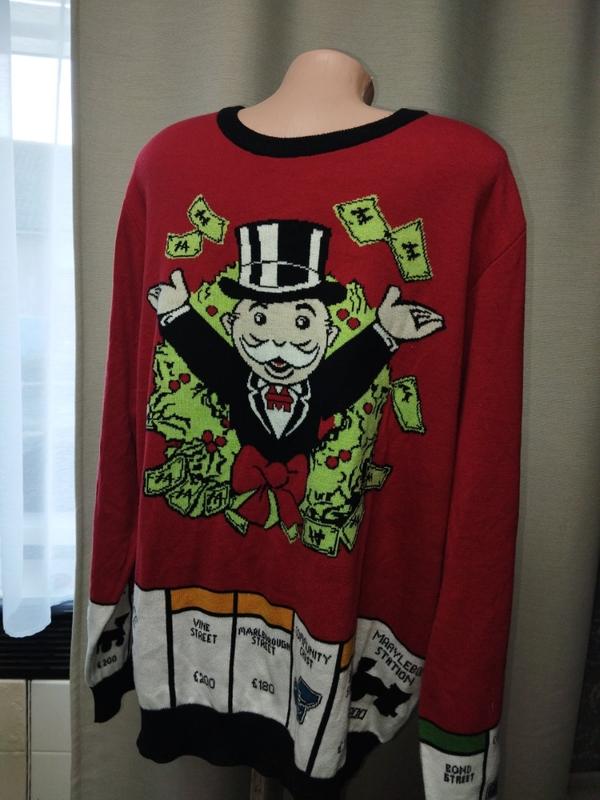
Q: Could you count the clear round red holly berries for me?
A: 11